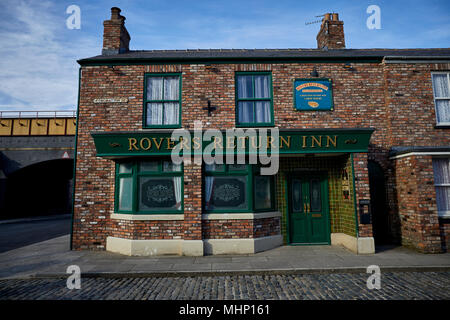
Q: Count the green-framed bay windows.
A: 2